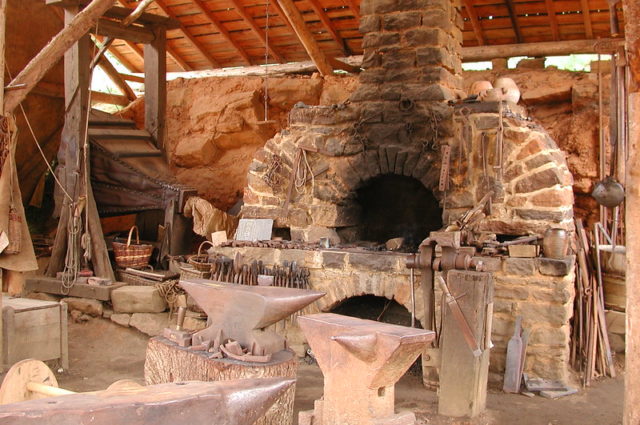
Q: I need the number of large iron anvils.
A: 3